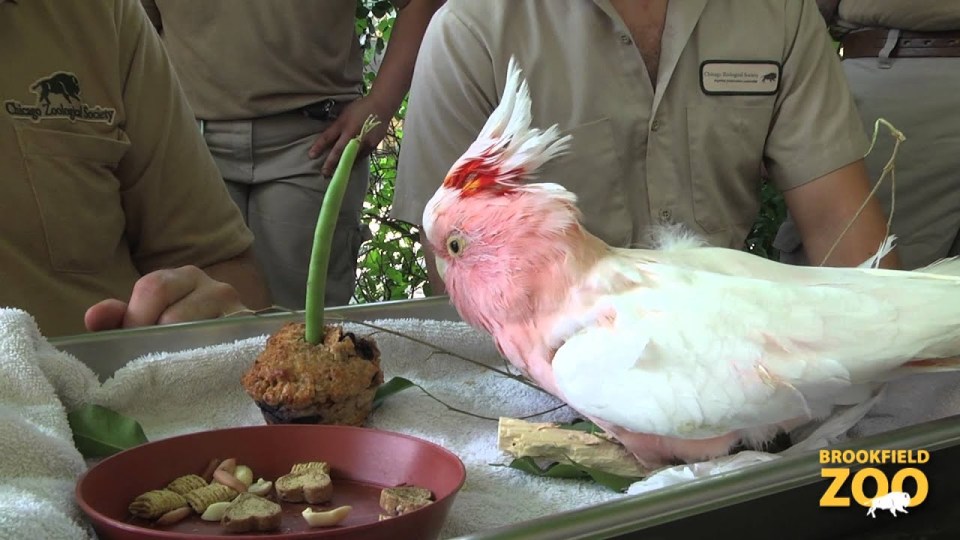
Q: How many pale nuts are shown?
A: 4